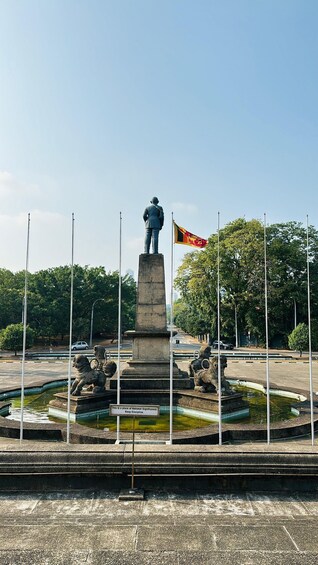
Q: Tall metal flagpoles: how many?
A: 7